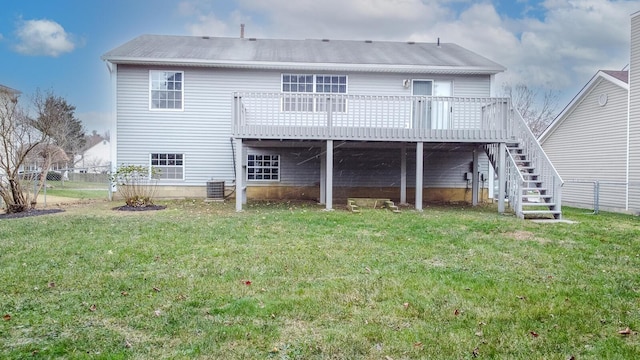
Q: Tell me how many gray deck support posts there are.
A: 8